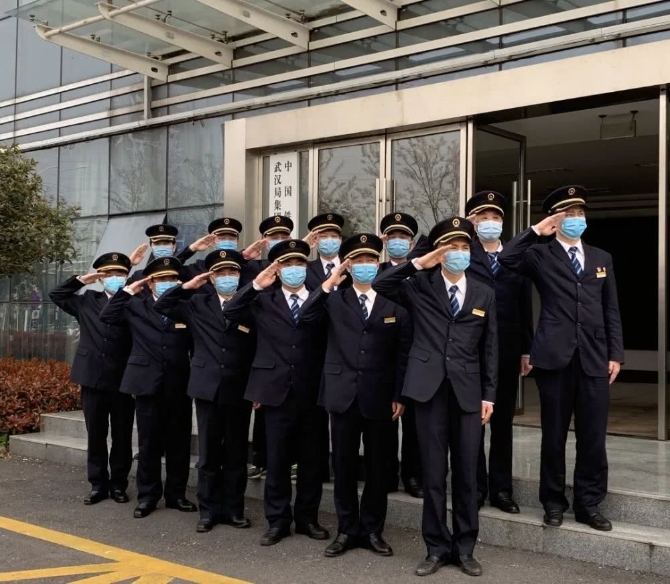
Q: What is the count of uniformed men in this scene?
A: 13